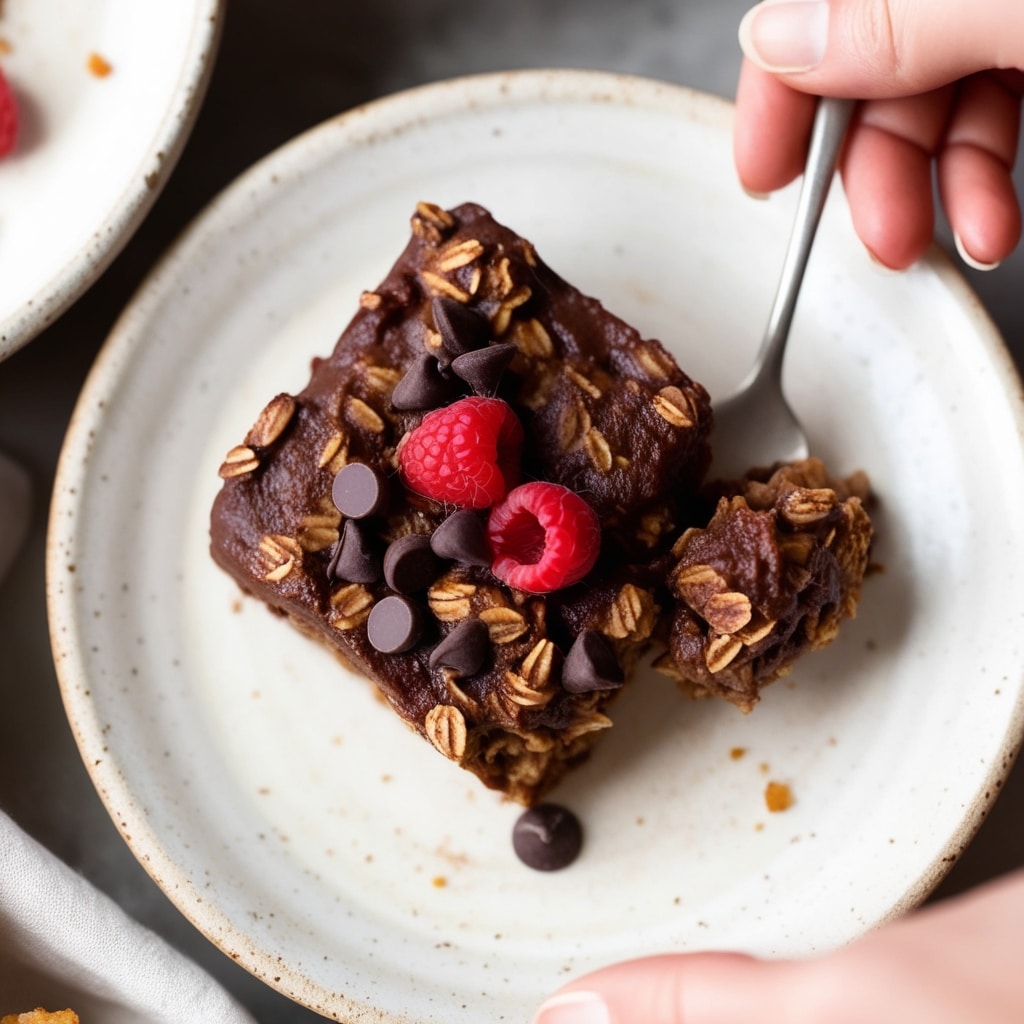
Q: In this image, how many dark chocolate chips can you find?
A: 11